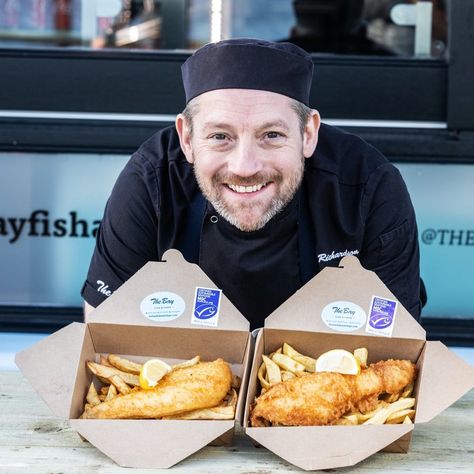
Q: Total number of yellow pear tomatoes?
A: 0